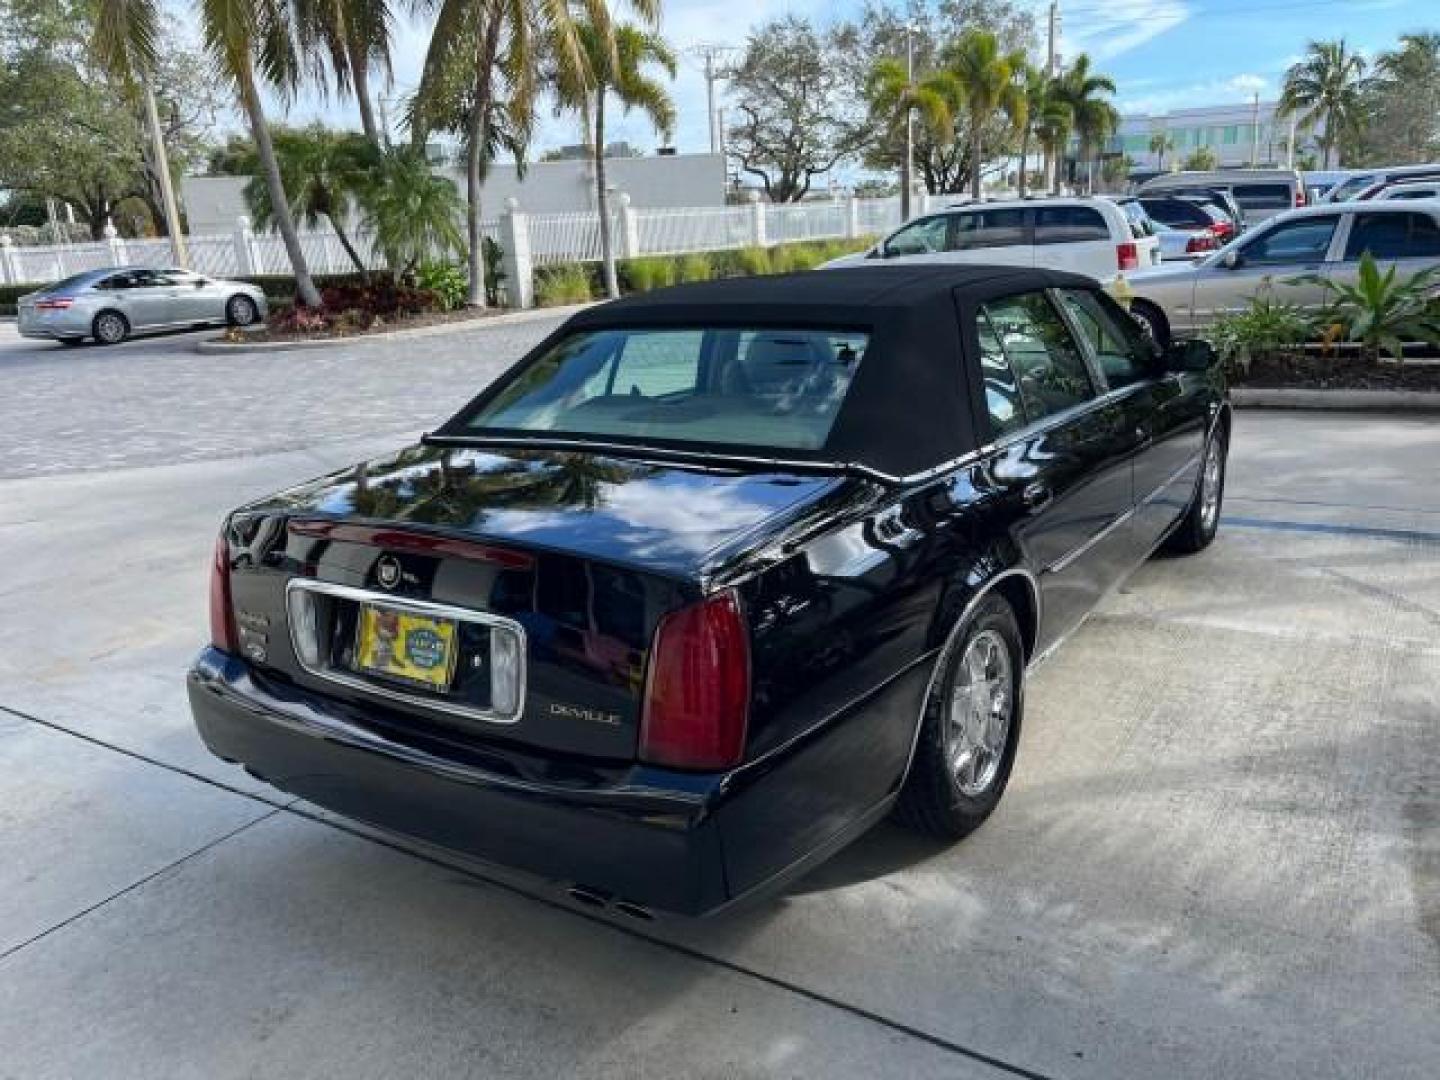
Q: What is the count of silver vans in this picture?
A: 1